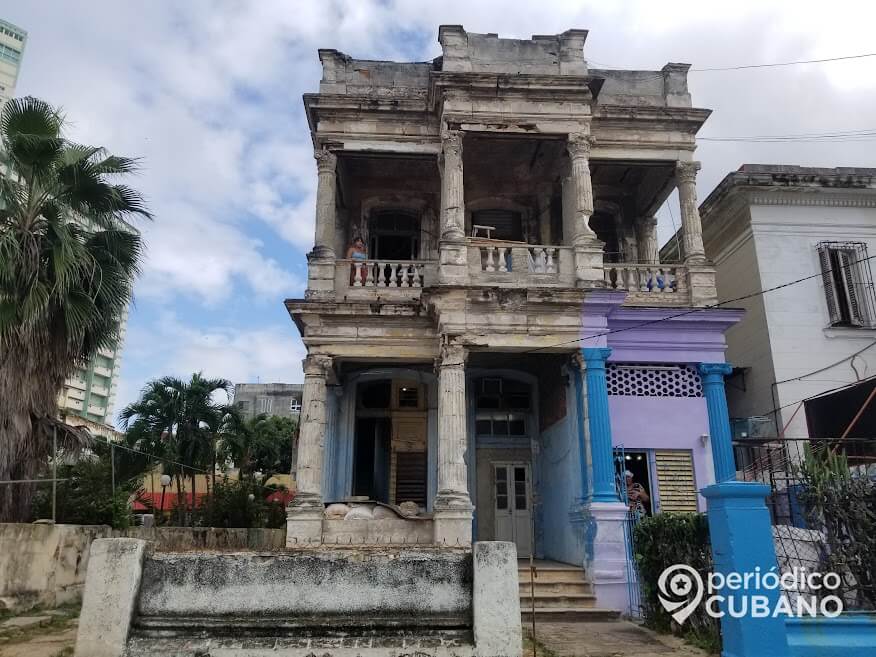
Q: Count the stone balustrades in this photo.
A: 3